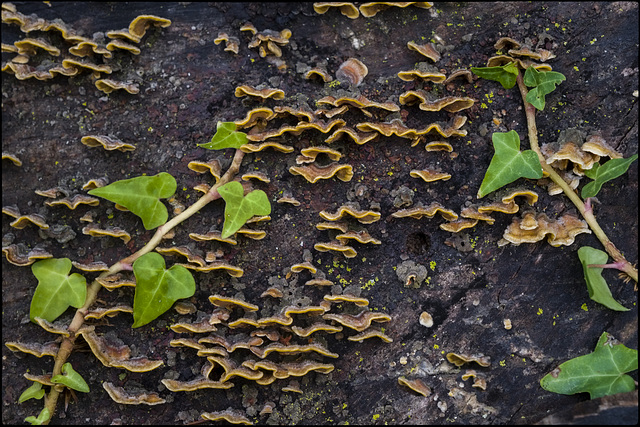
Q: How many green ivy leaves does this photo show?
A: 14